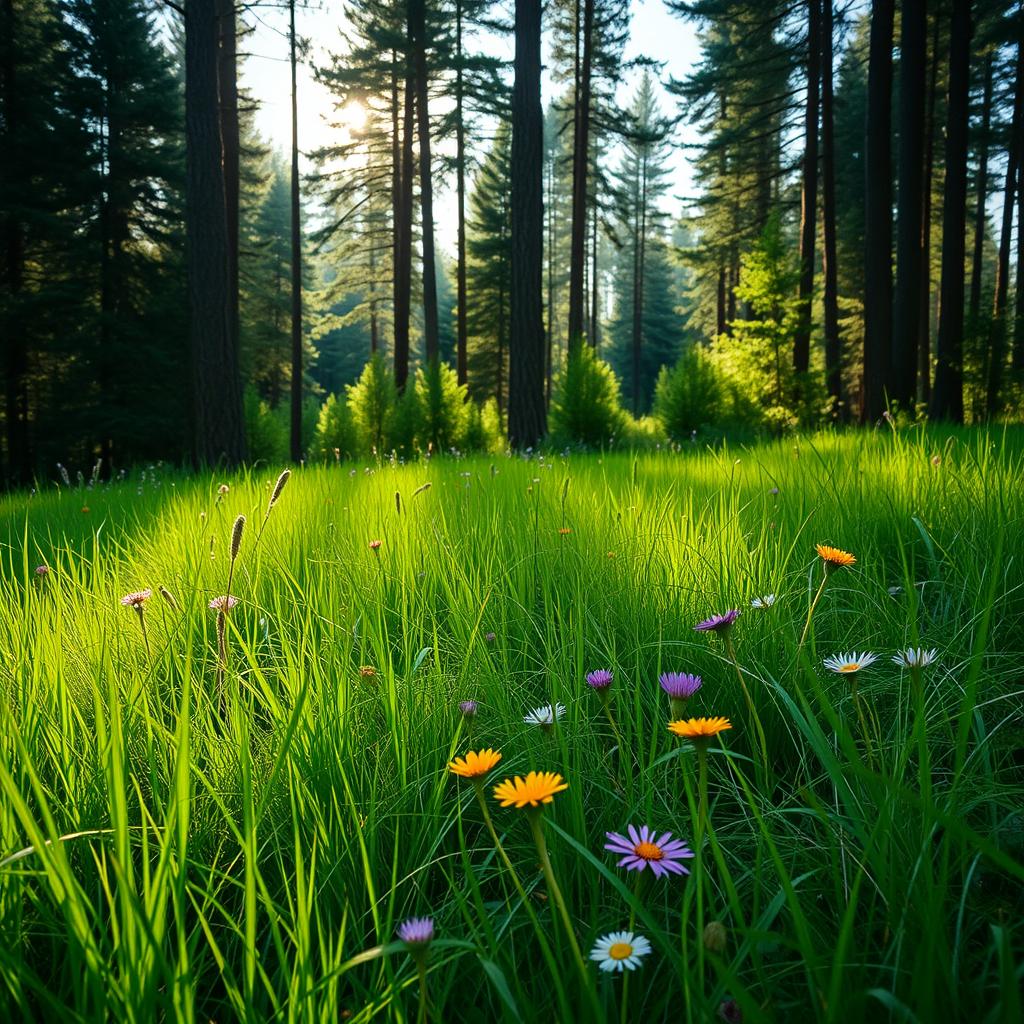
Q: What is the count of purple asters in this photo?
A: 5